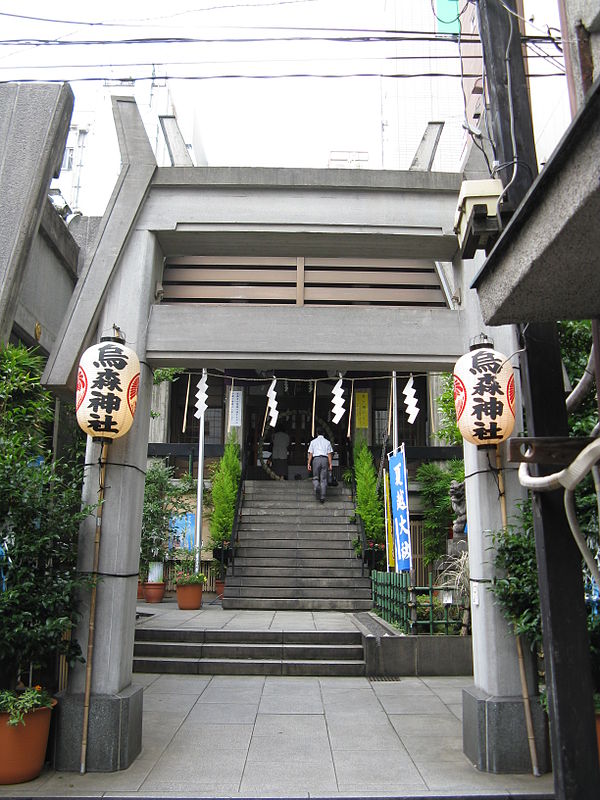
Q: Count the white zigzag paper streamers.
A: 4